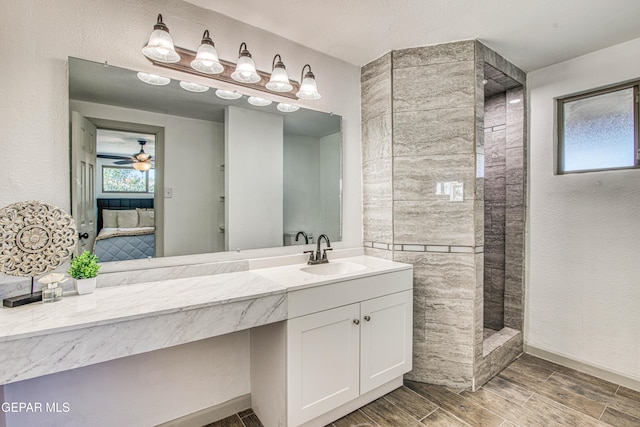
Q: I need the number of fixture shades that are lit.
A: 5